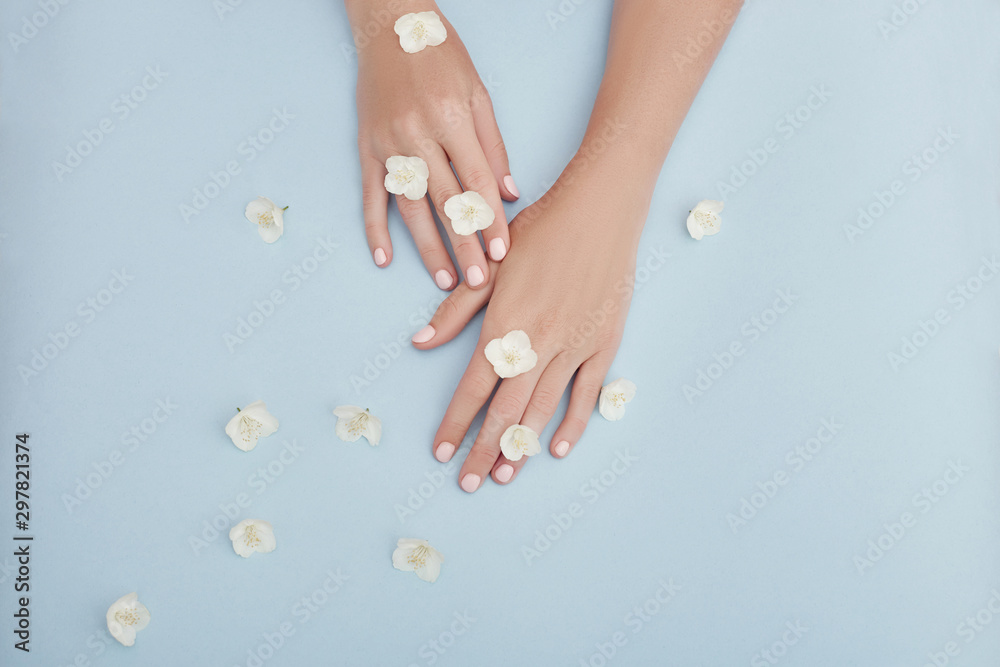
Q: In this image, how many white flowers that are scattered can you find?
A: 13